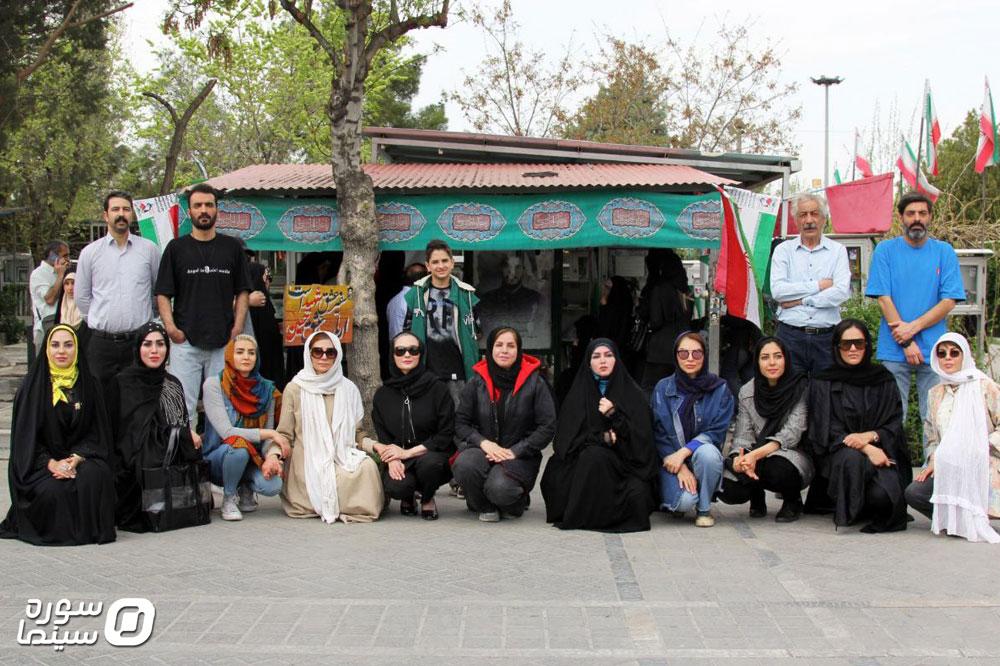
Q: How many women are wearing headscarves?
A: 11